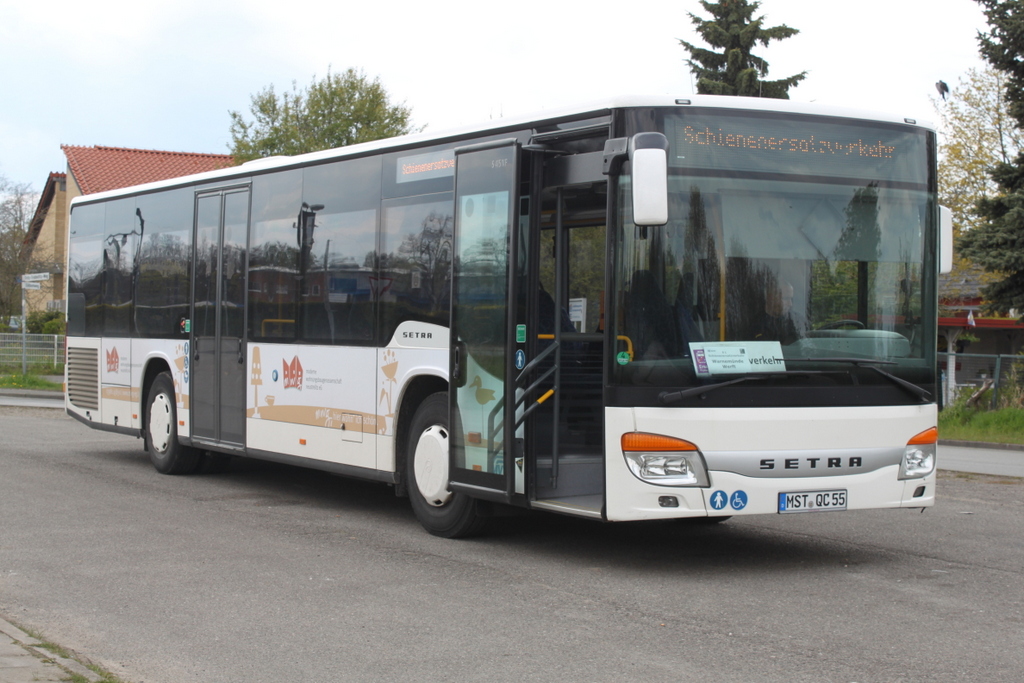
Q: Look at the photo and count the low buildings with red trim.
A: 1